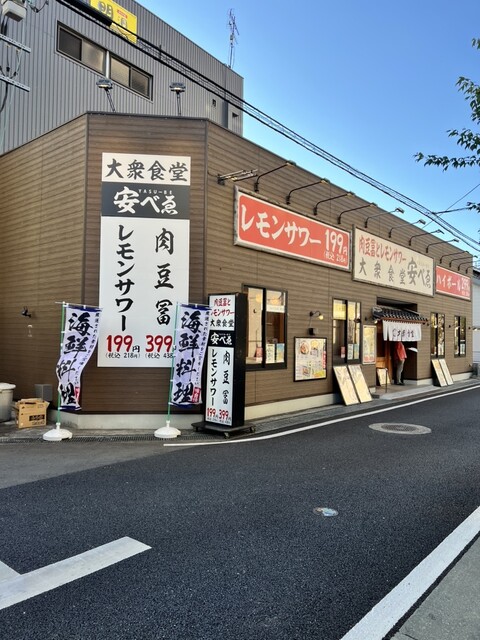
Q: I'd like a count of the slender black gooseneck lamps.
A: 12